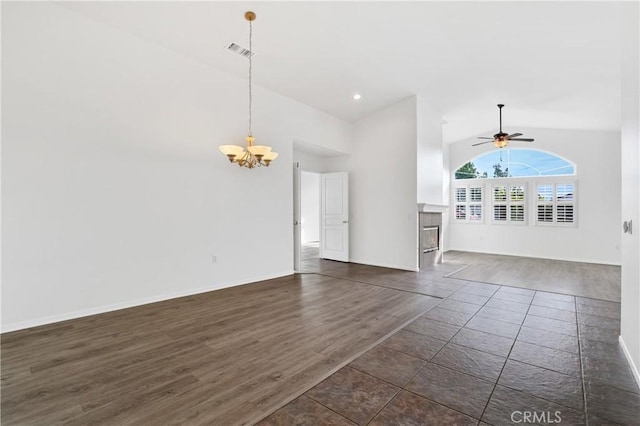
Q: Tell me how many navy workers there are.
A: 0